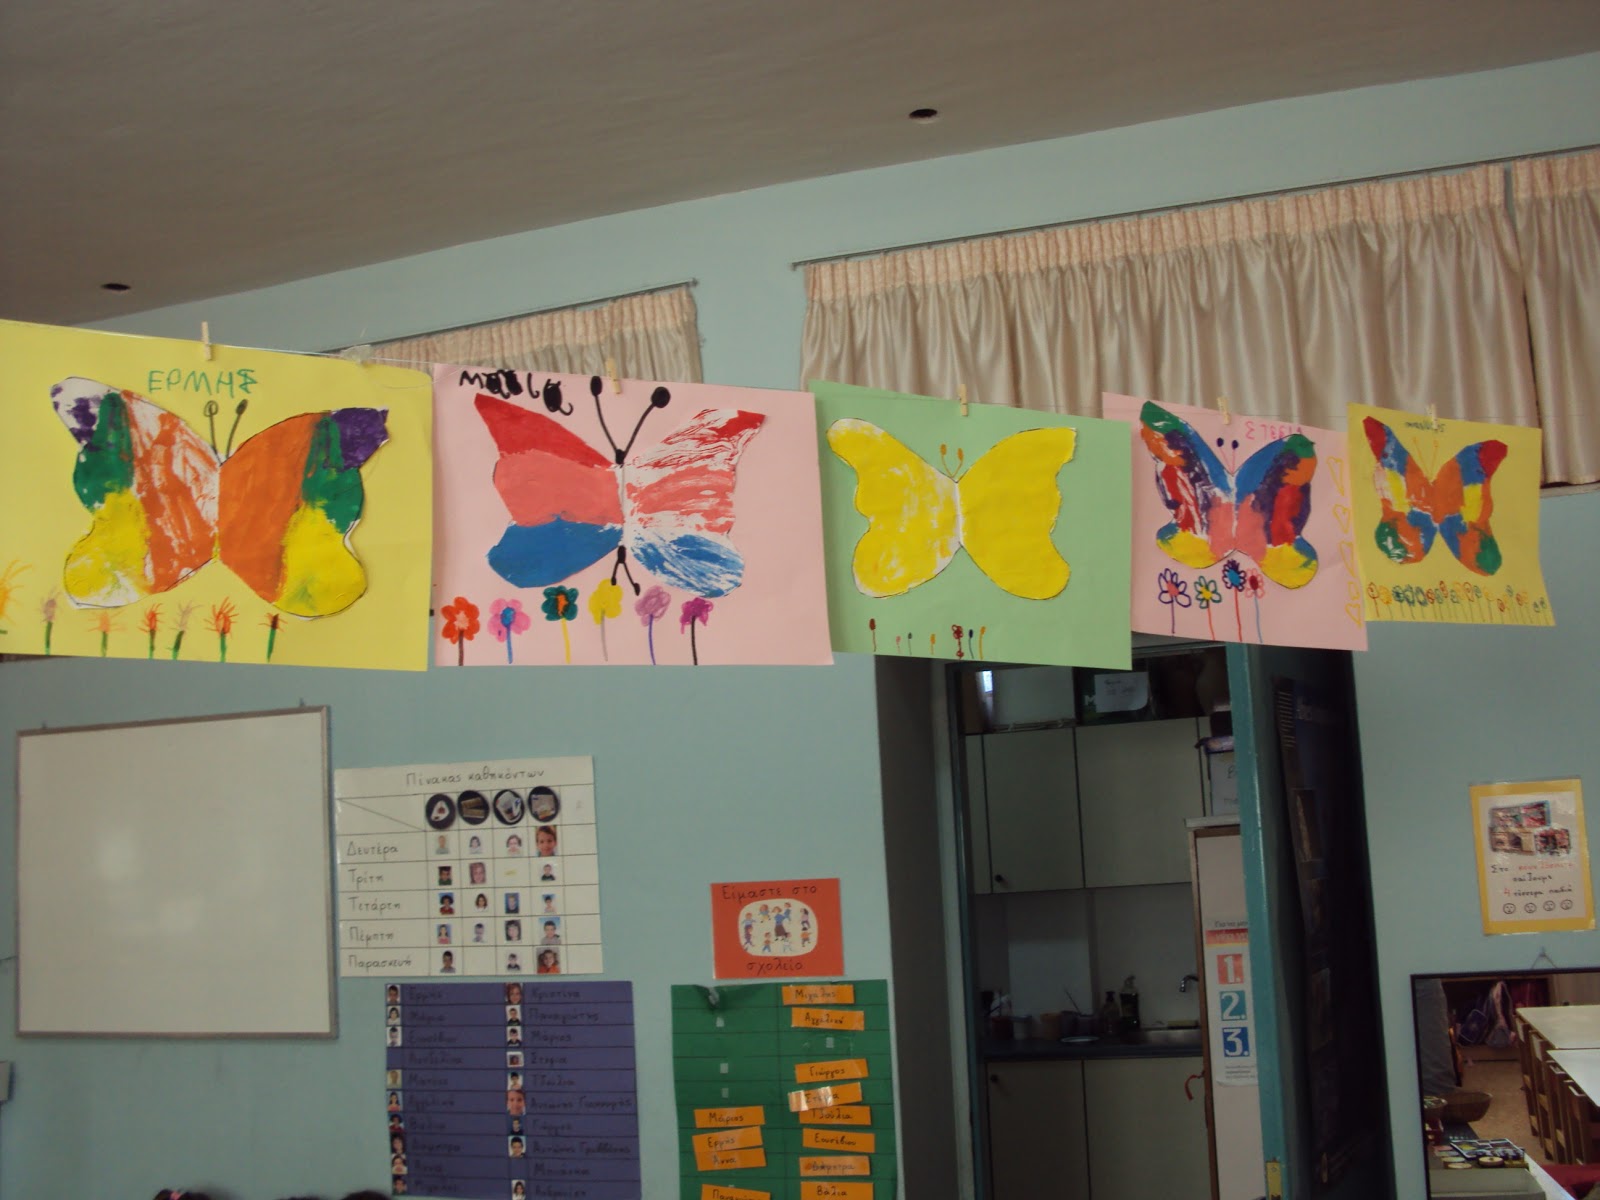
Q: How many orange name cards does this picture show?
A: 12